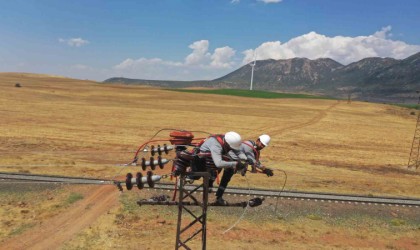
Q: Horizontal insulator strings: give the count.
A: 3